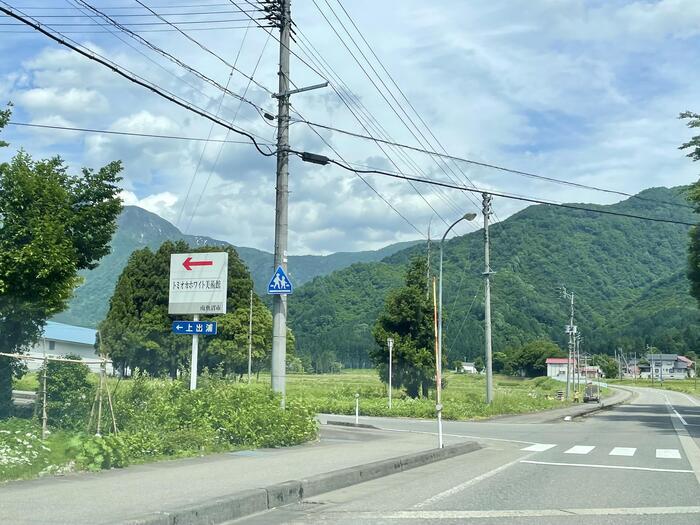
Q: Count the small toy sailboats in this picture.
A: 0